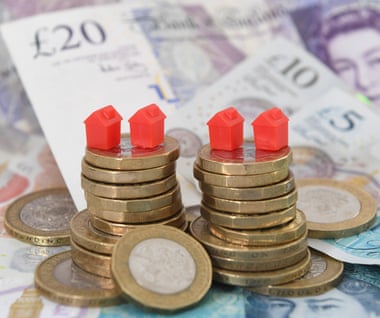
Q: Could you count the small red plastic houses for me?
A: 4